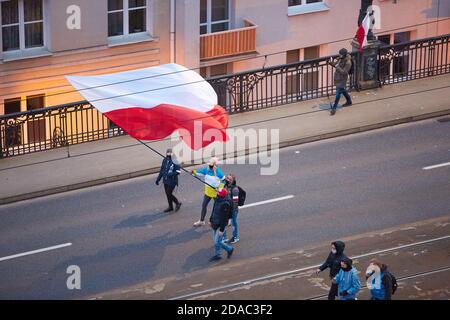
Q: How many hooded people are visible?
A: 2